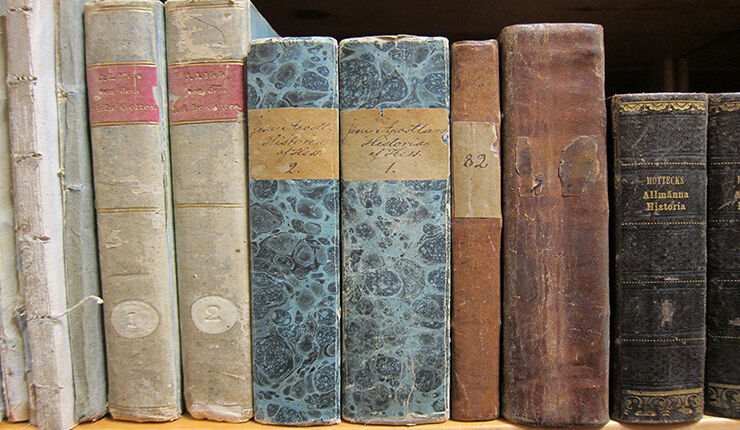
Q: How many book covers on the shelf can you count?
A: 11